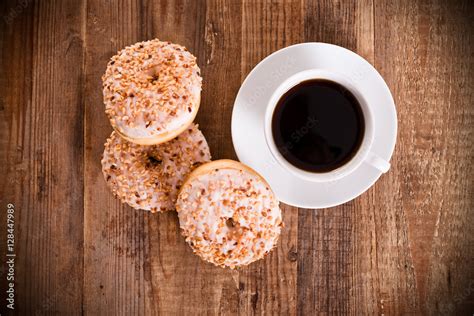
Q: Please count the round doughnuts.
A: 3